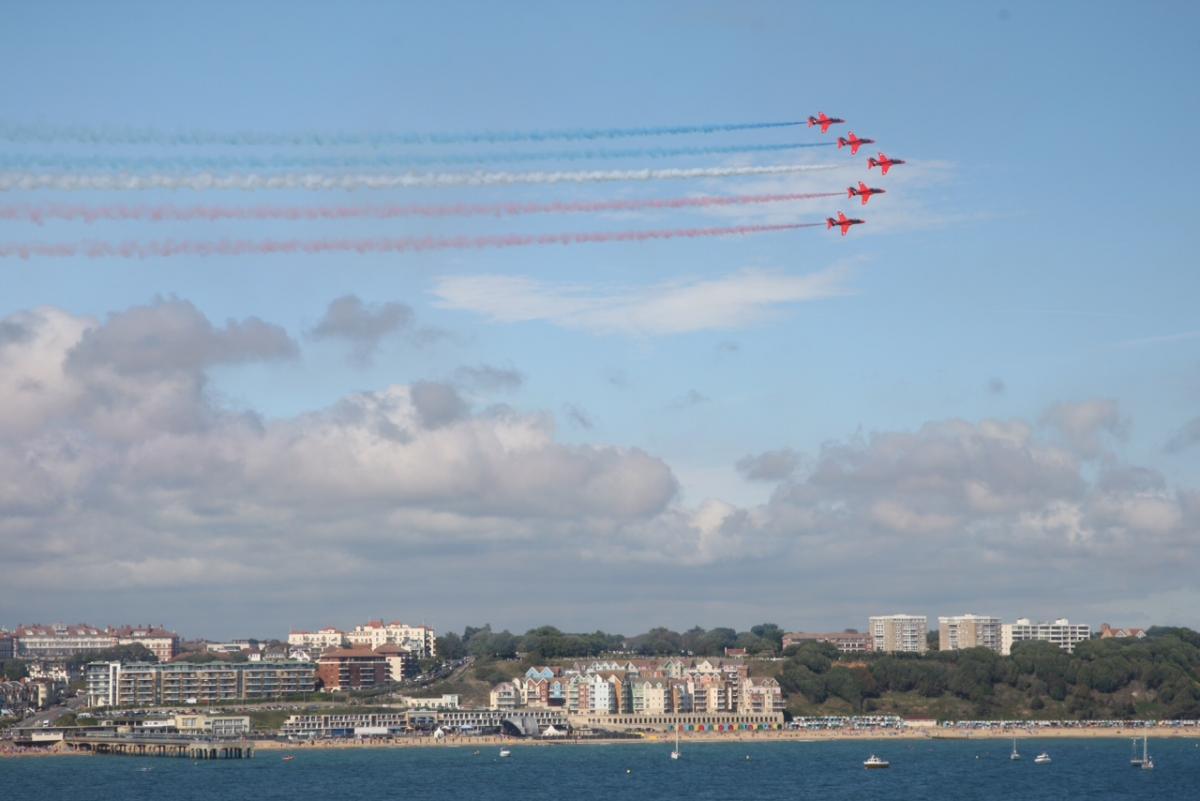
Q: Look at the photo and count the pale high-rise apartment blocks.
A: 3